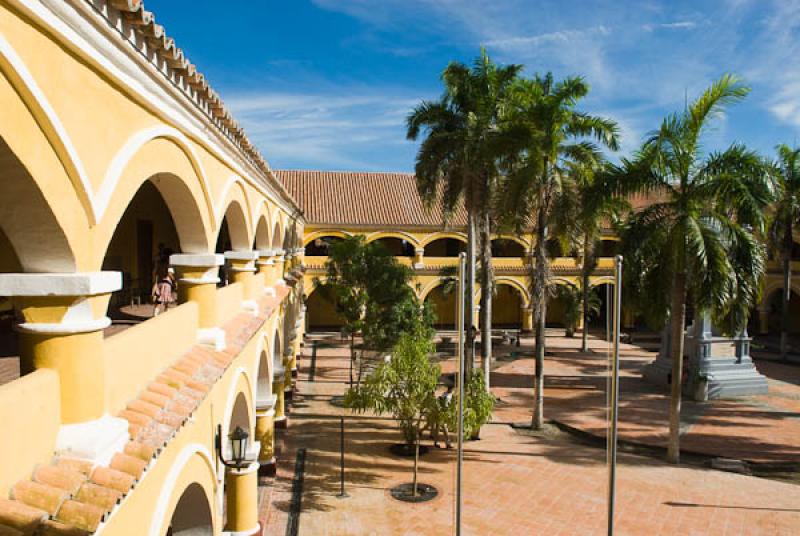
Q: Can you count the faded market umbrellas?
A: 0